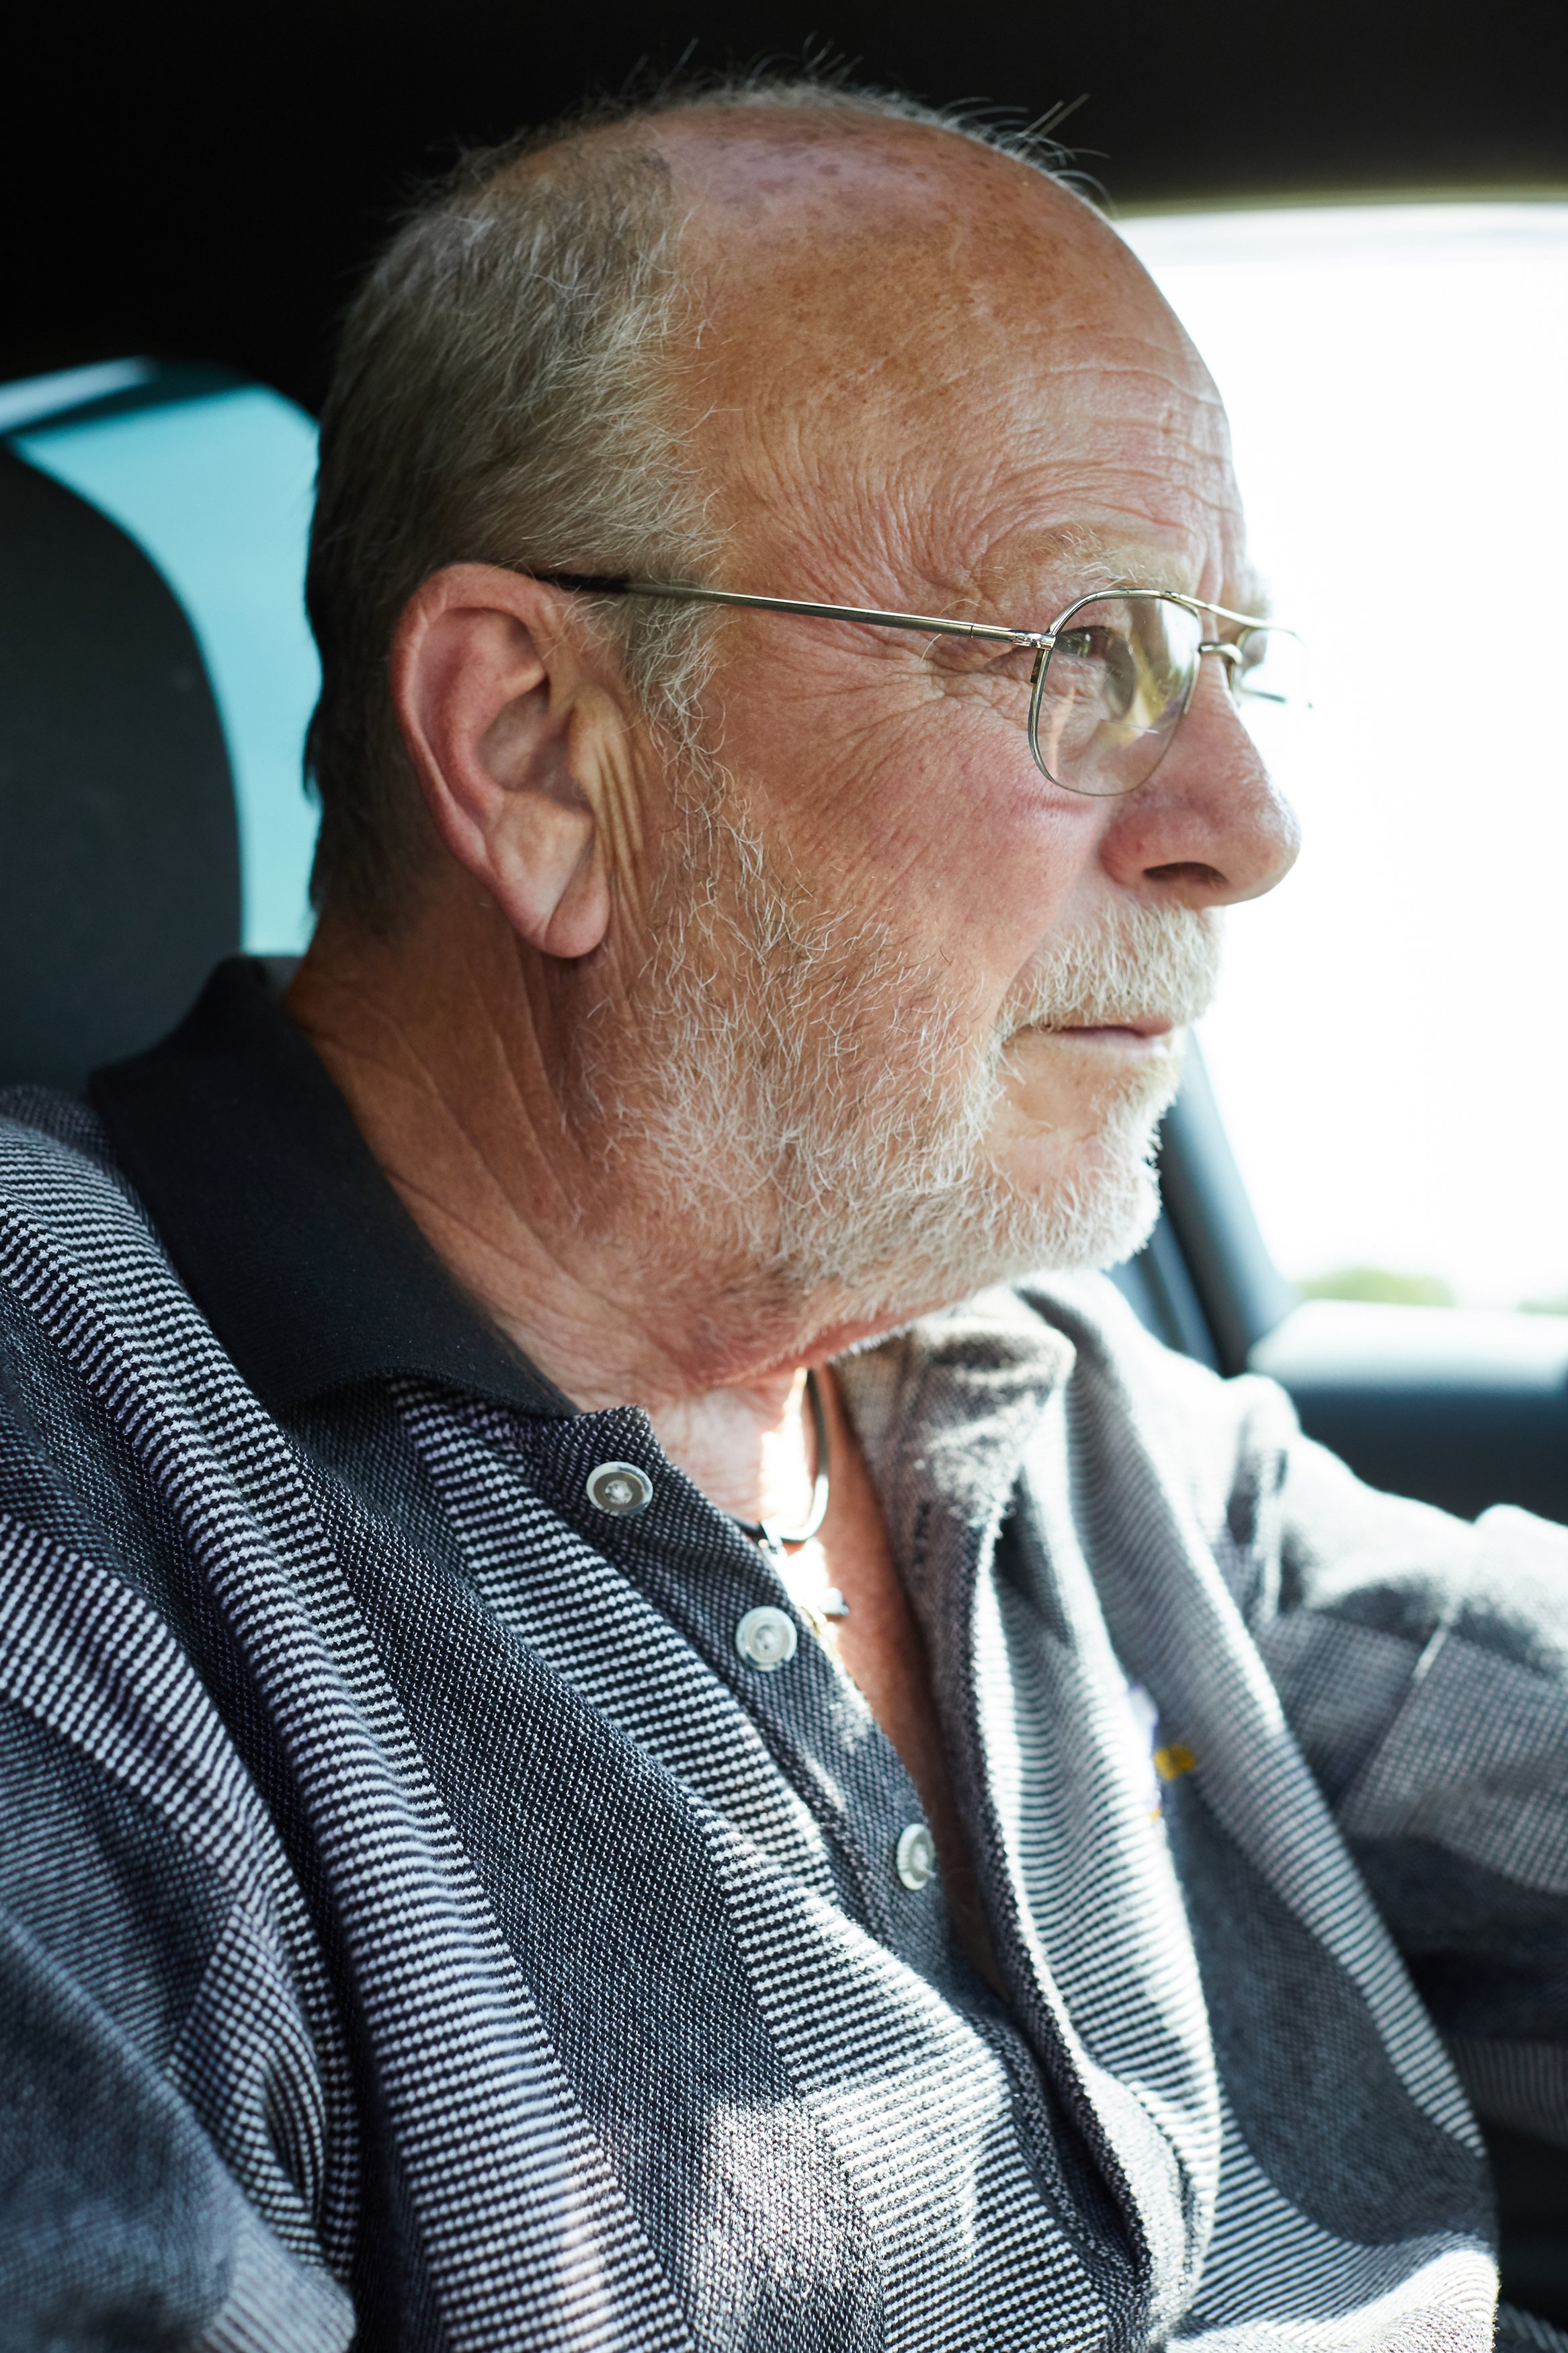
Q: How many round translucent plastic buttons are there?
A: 3